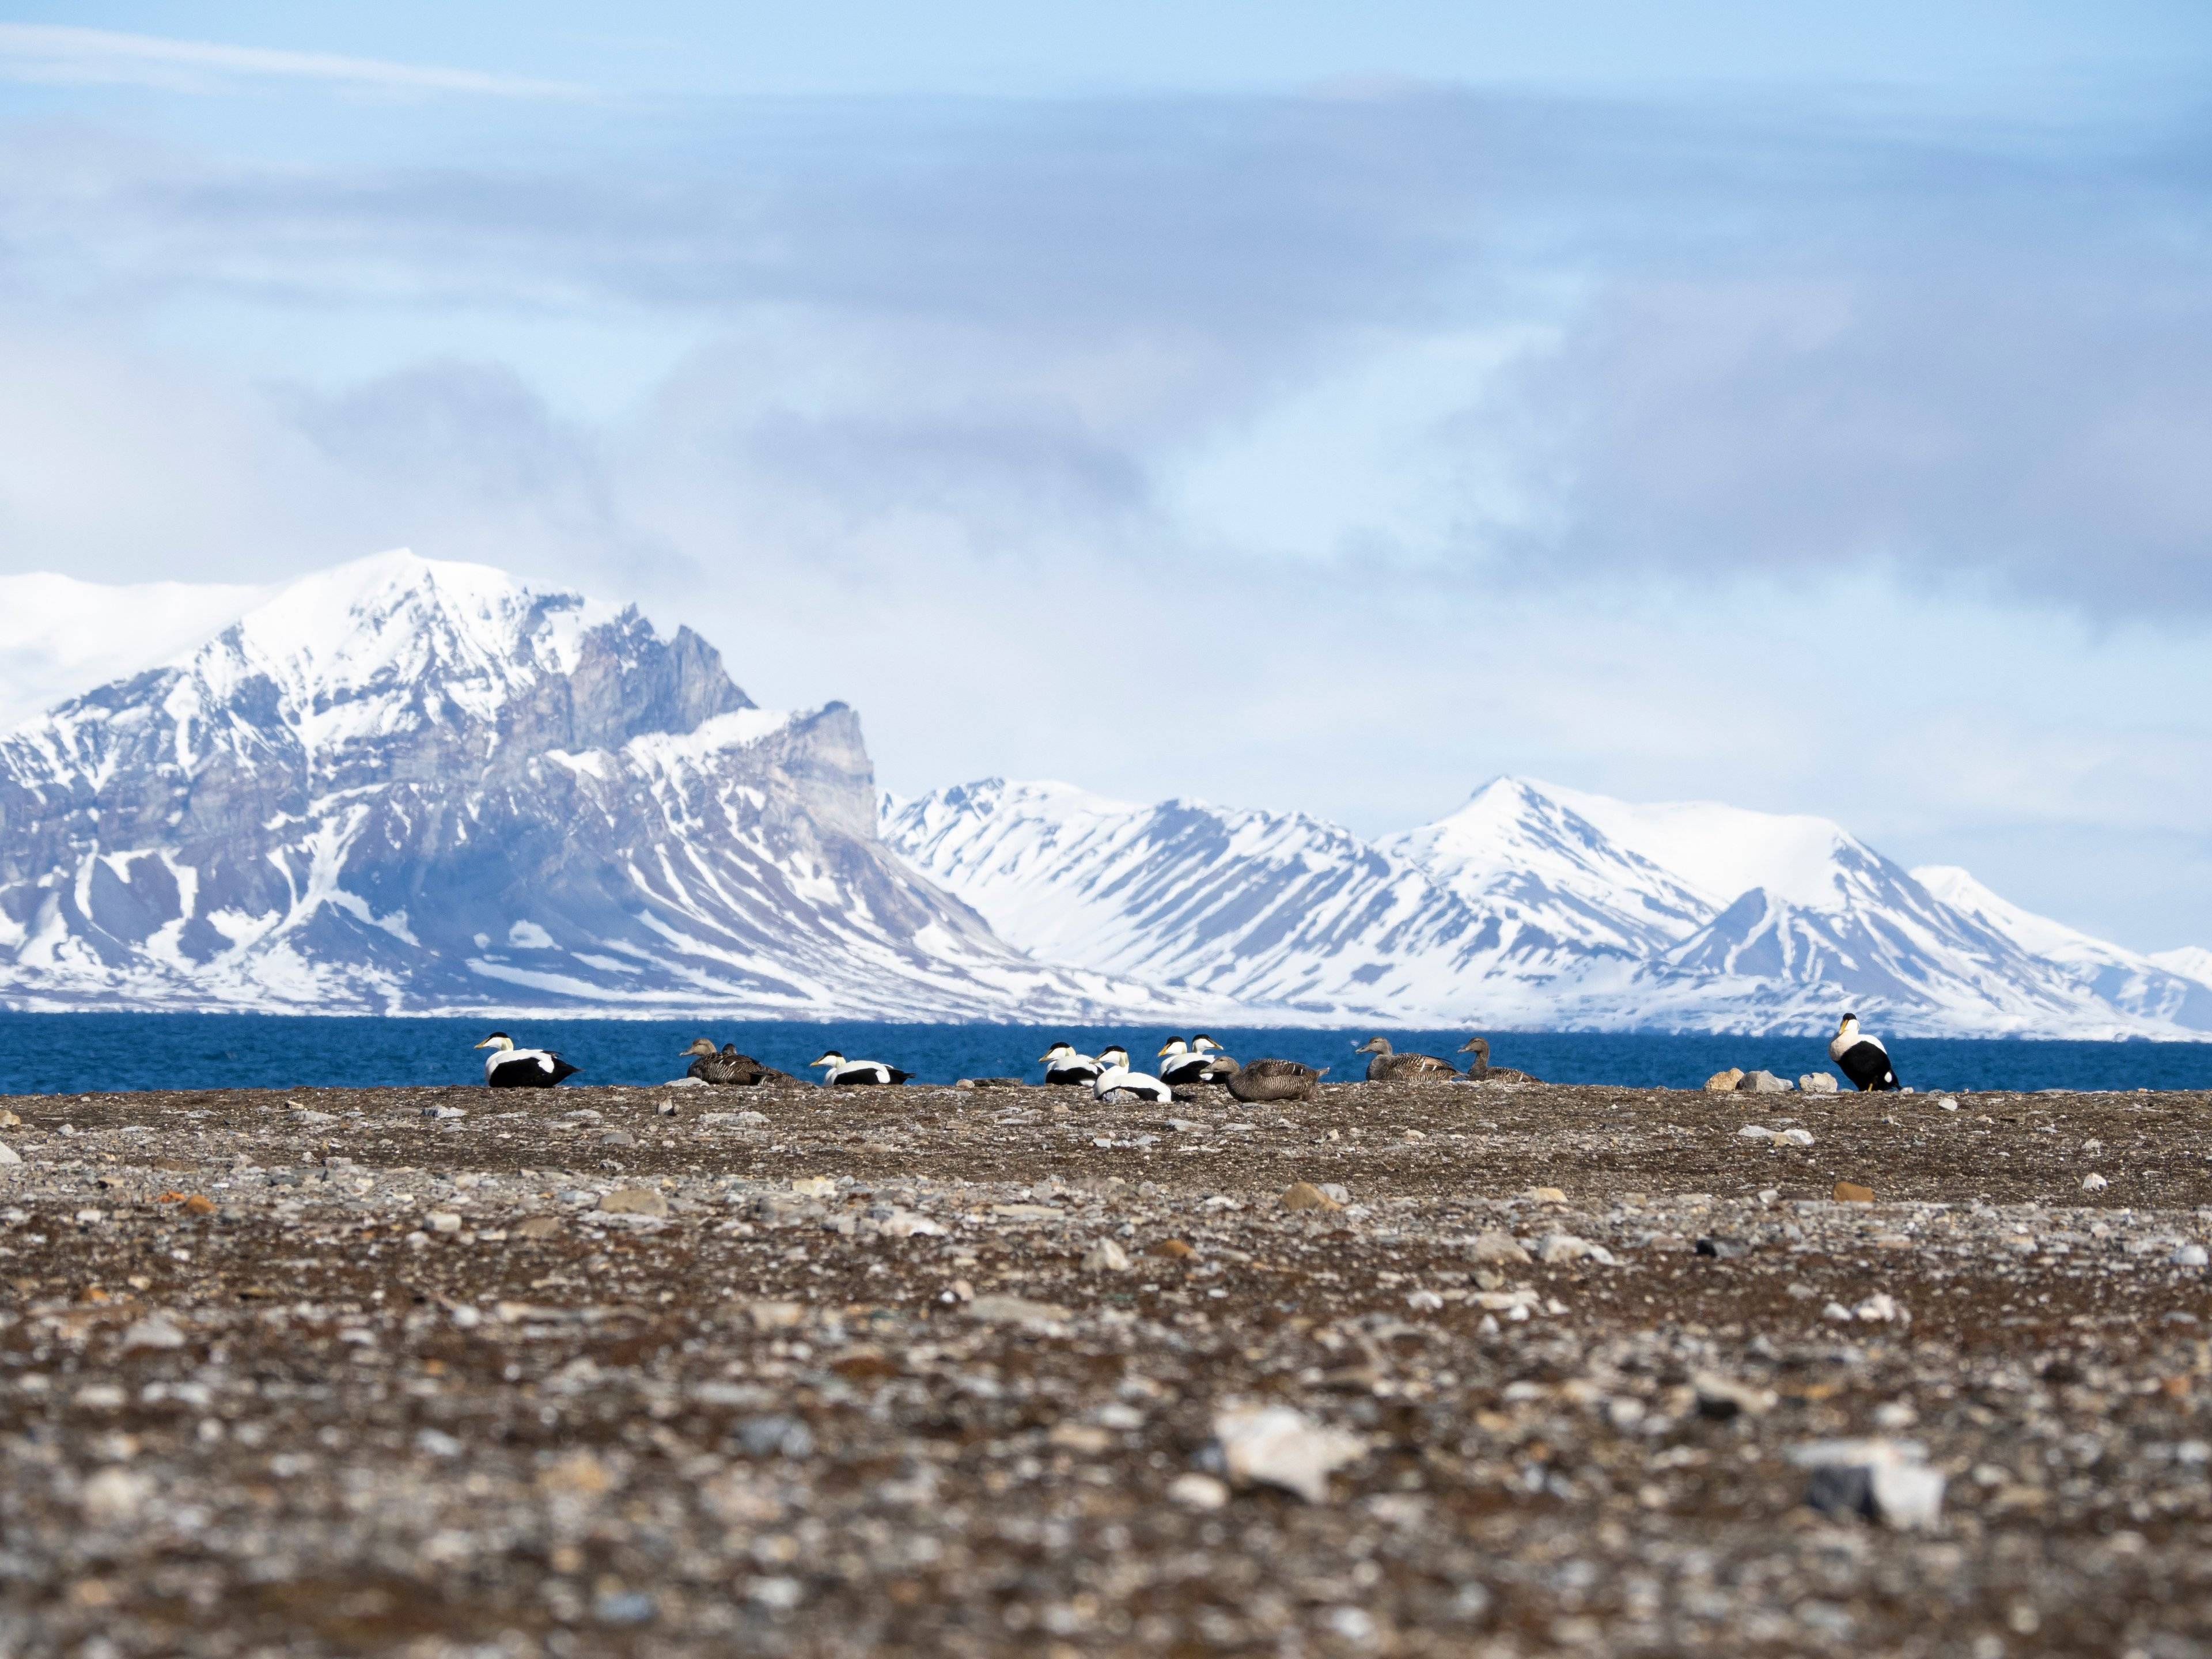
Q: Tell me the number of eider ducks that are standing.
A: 1